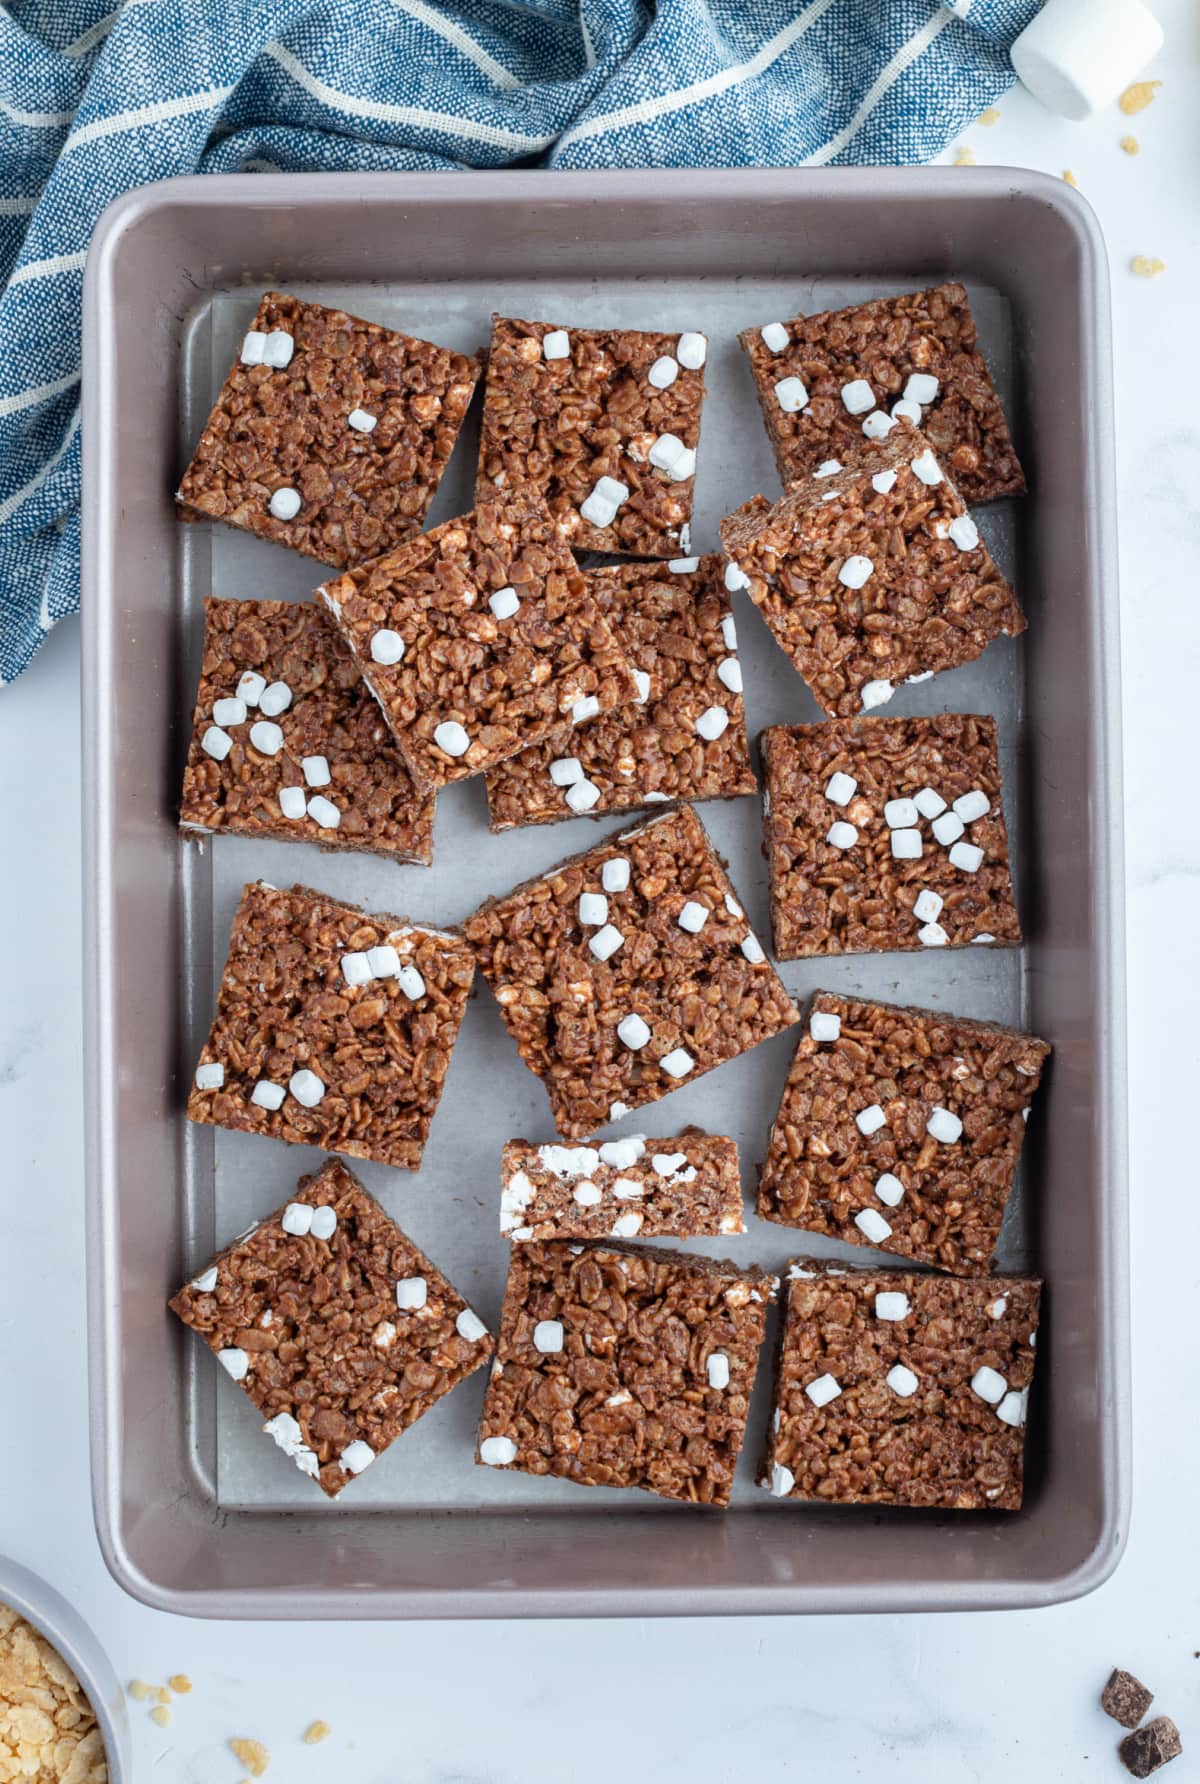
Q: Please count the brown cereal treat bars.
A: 15